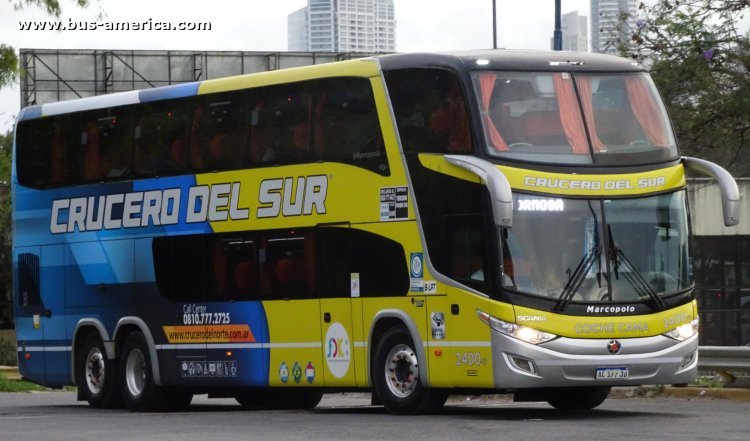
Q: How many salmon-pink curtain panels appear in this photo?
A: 4